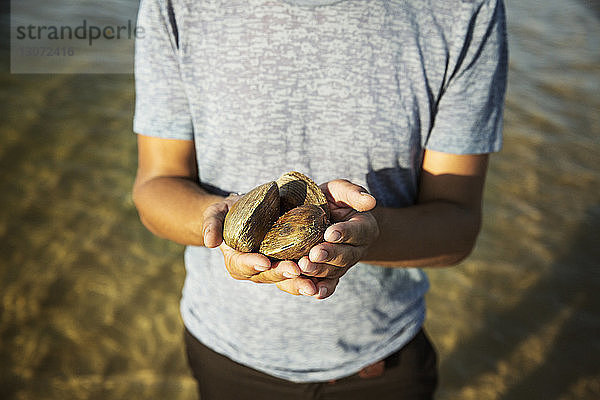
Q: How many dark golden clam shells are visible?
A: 3